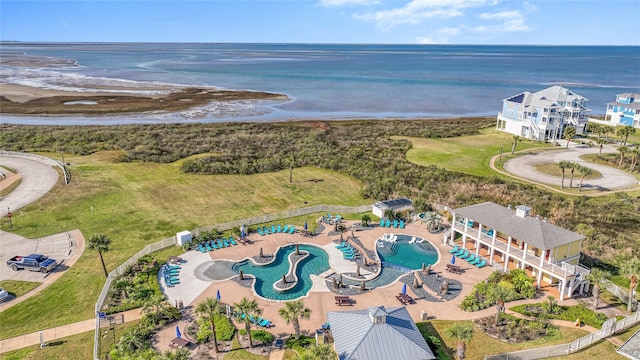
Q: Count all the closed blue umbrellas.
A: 6